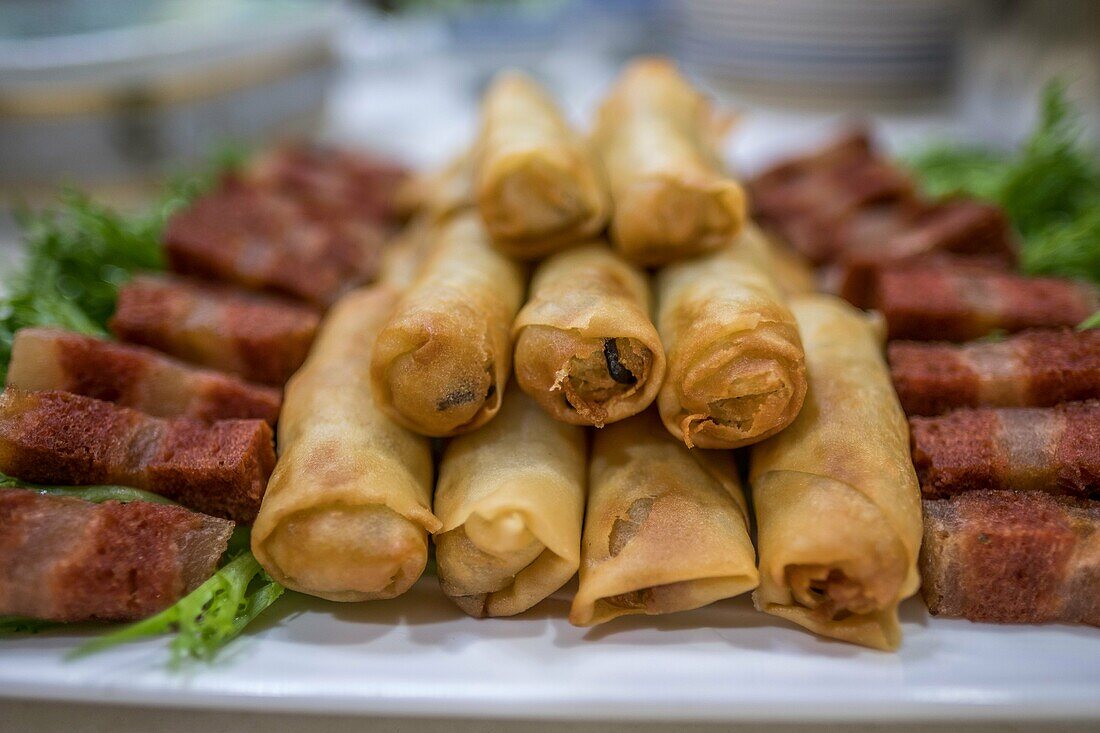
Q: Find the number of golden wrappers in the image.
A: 9